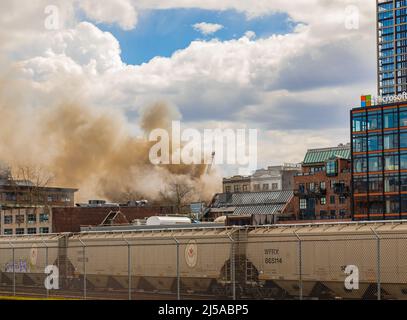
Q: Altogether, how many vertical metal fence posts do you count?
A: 8